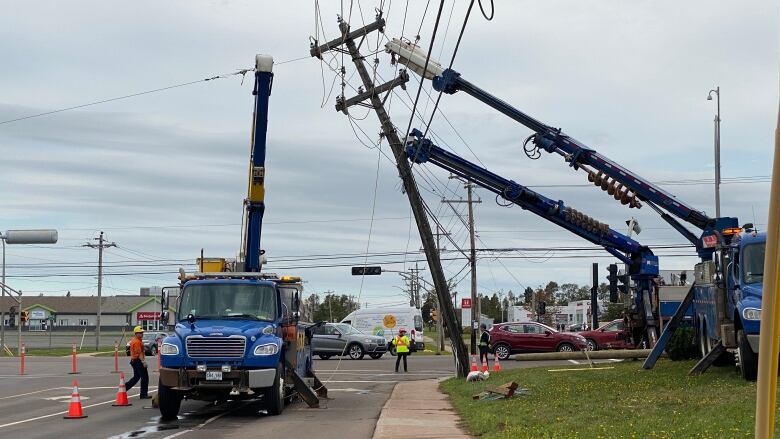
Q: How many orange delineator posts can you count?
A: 4